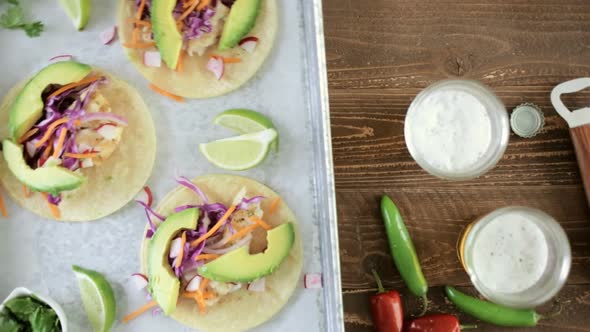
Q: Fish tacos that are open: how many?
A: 3